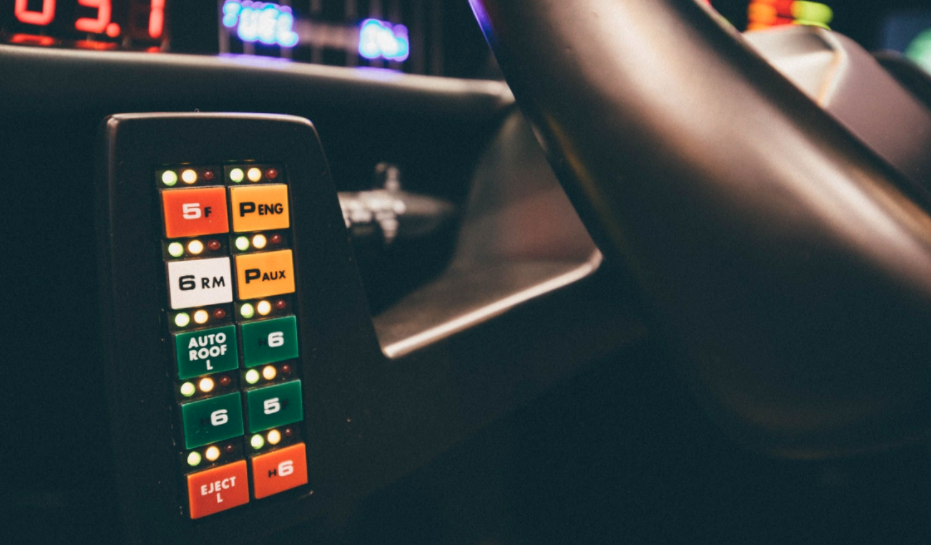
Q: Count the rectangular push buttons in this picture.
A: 10